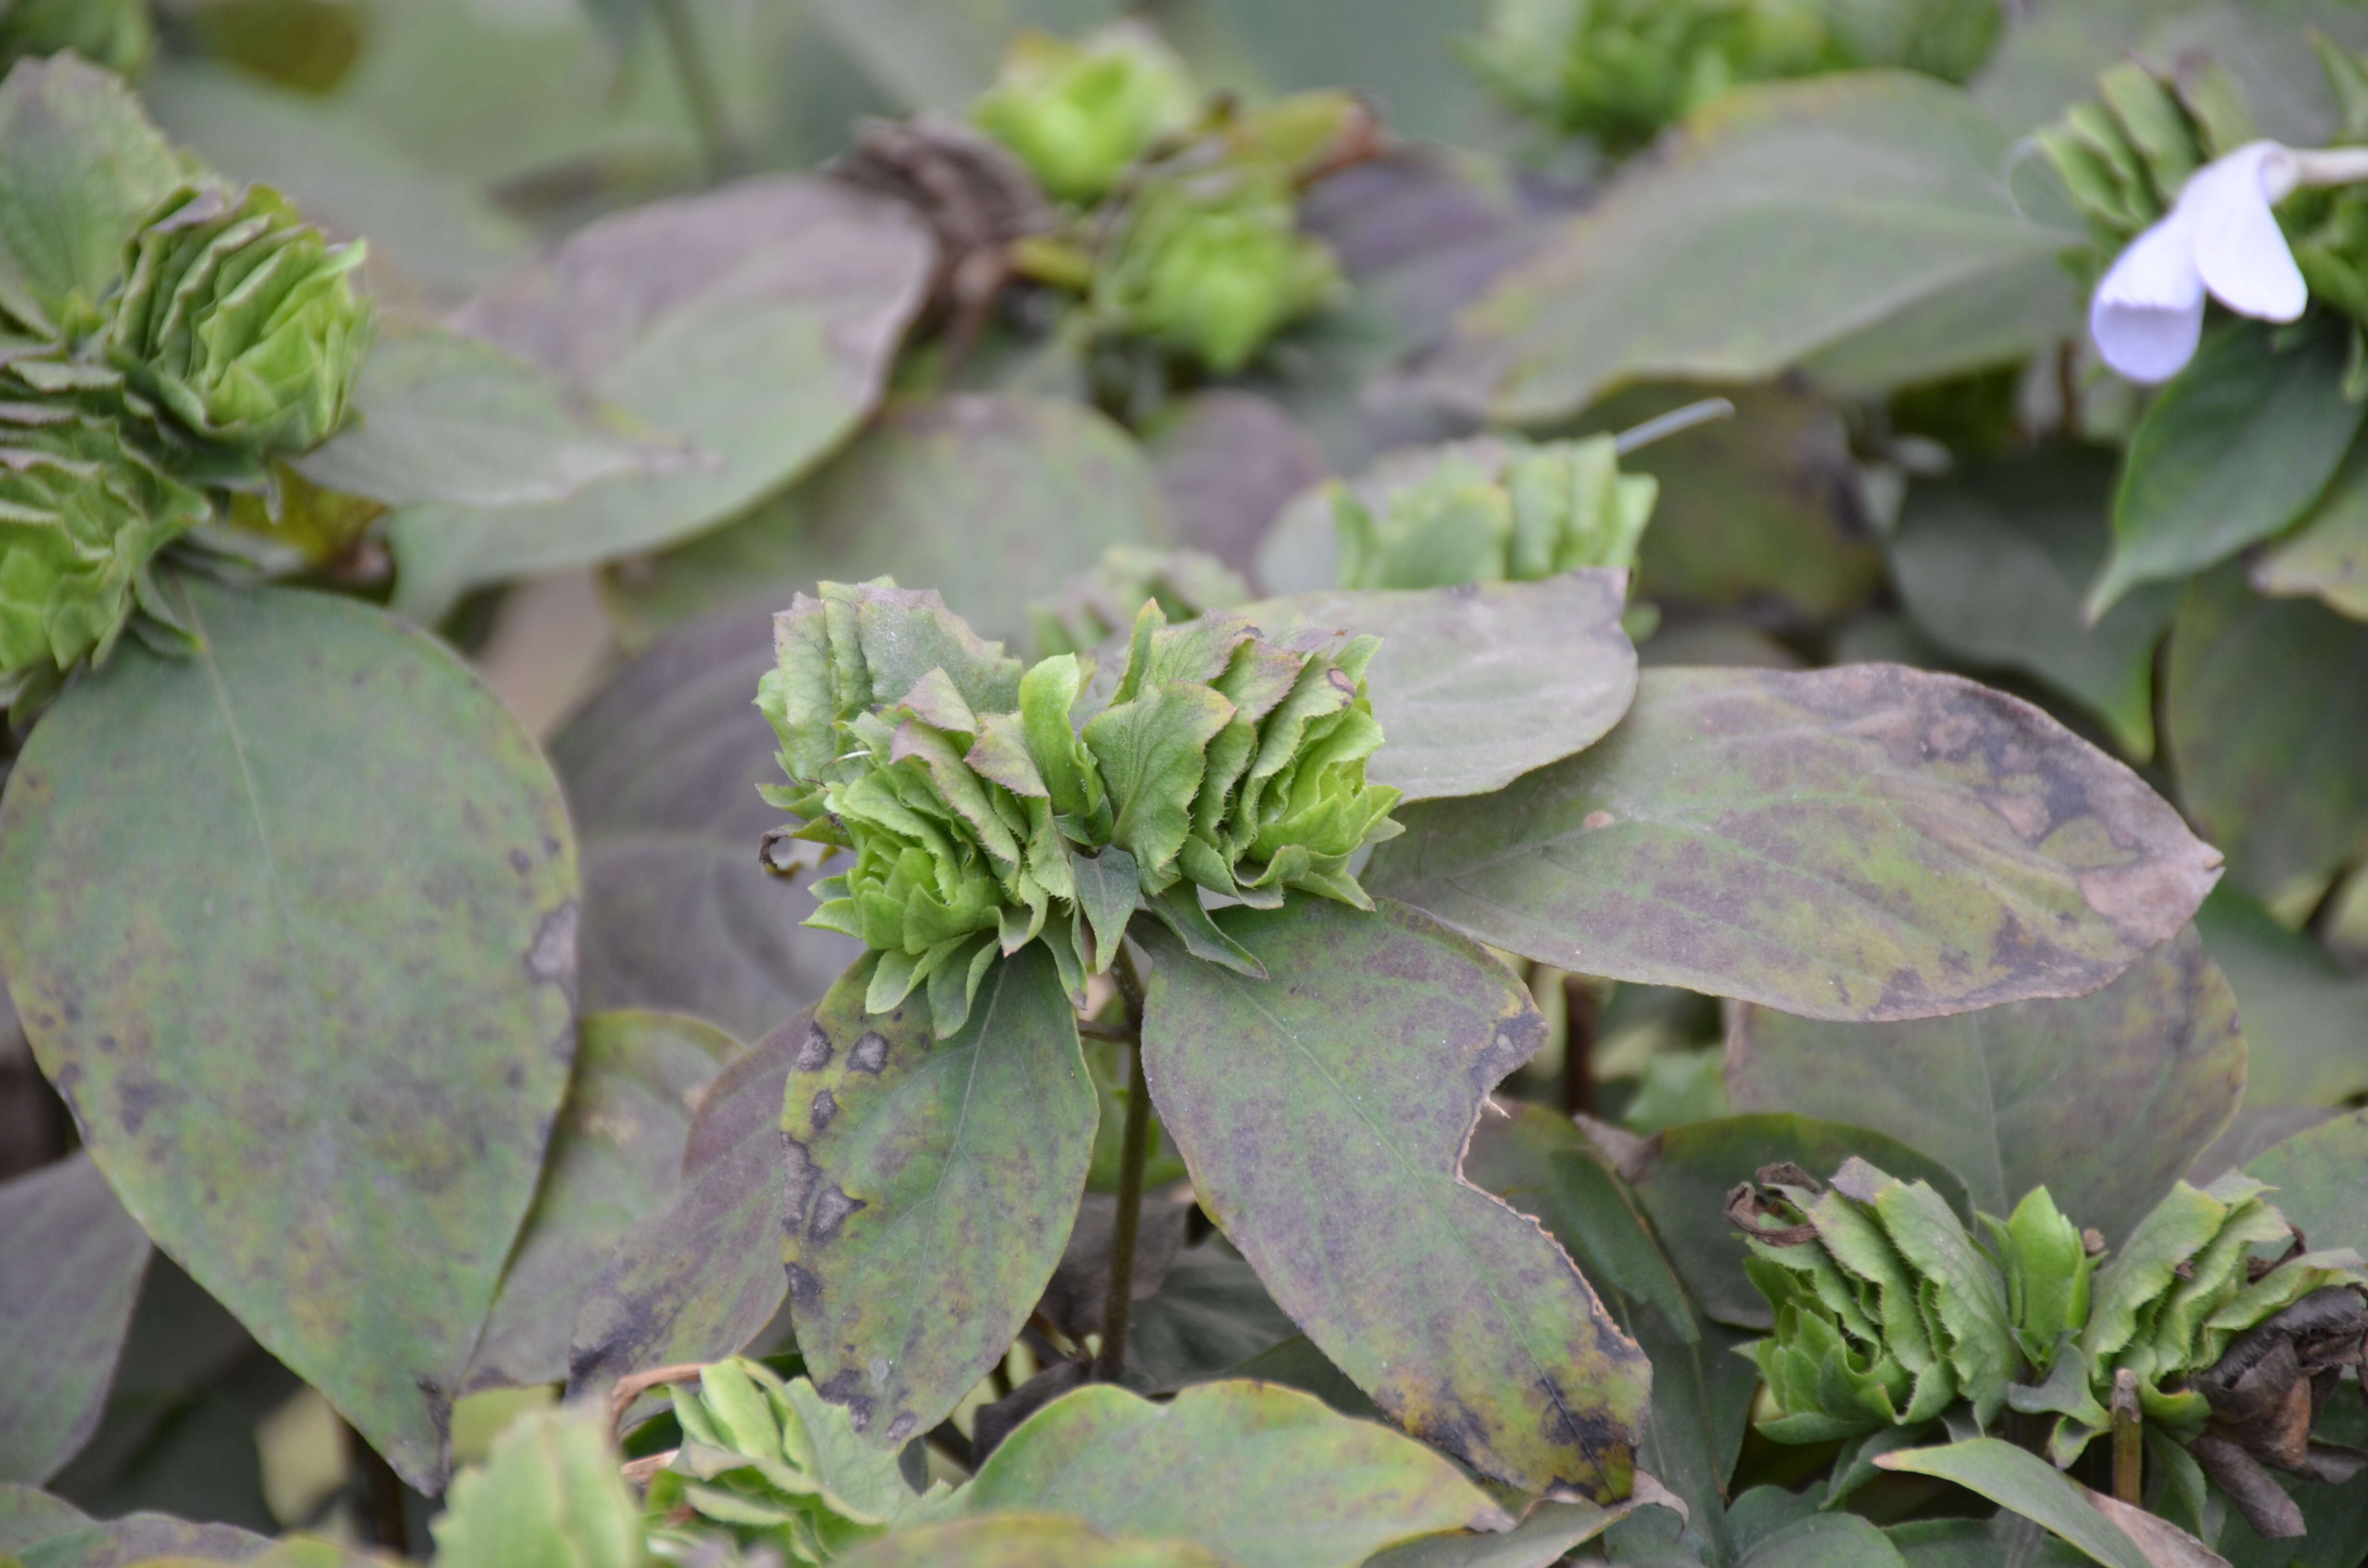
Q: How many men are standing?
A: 0